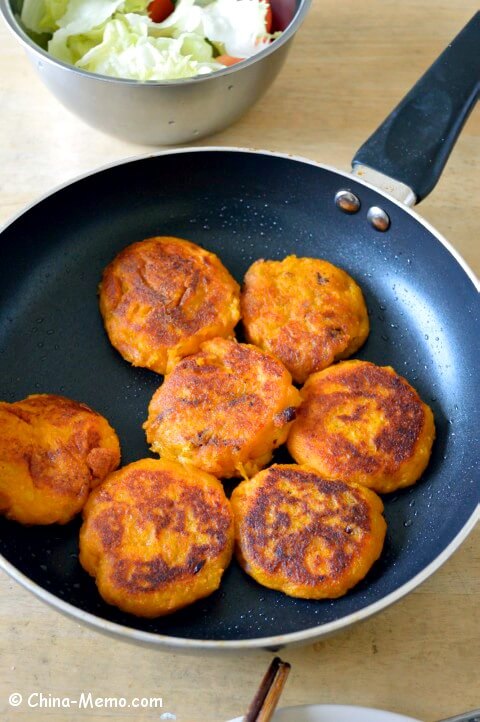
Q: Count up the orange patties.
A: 7